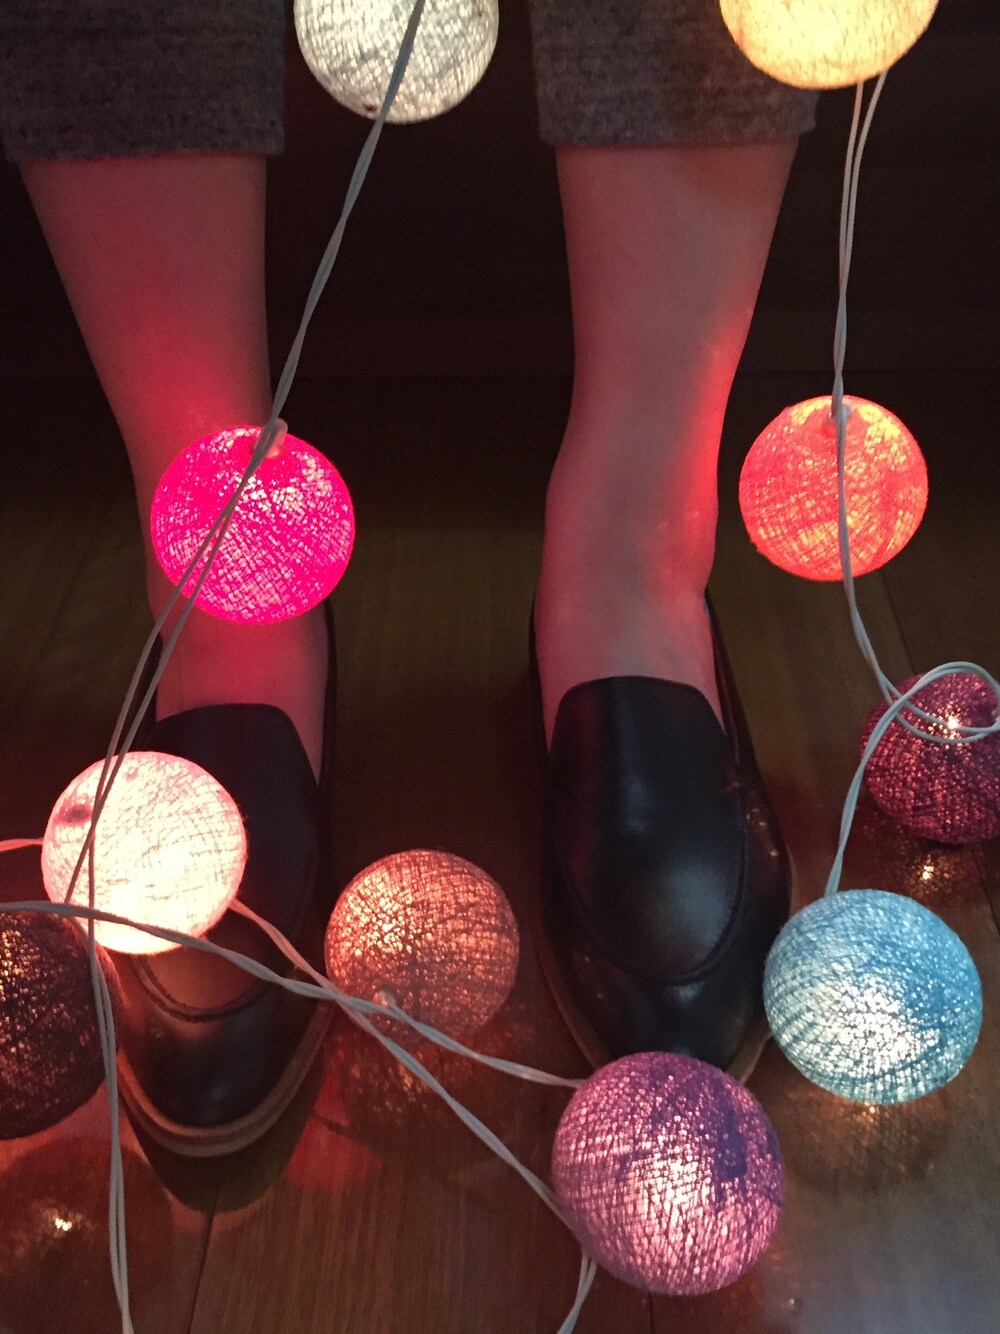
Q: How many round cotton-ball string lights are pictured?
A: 10